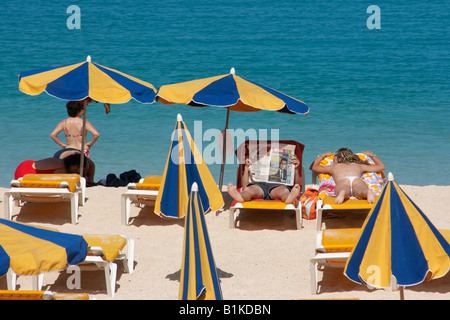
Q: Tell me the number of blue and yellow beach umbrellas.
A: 6